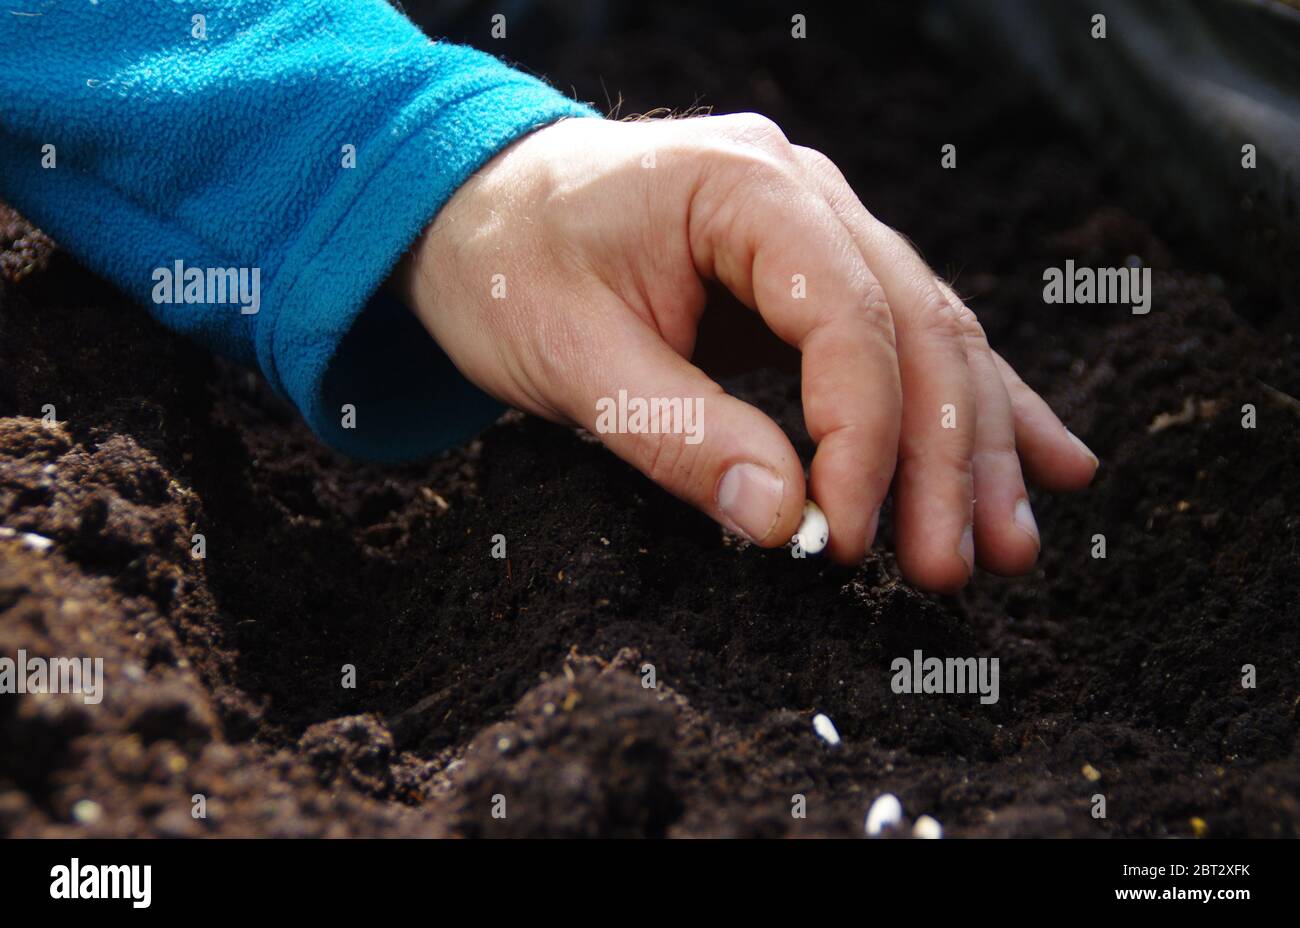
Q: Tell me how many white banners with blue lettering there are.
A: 0